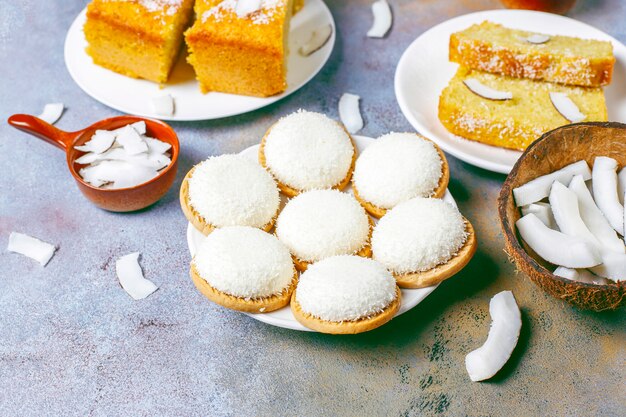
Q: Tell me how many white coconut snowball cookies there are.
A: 7